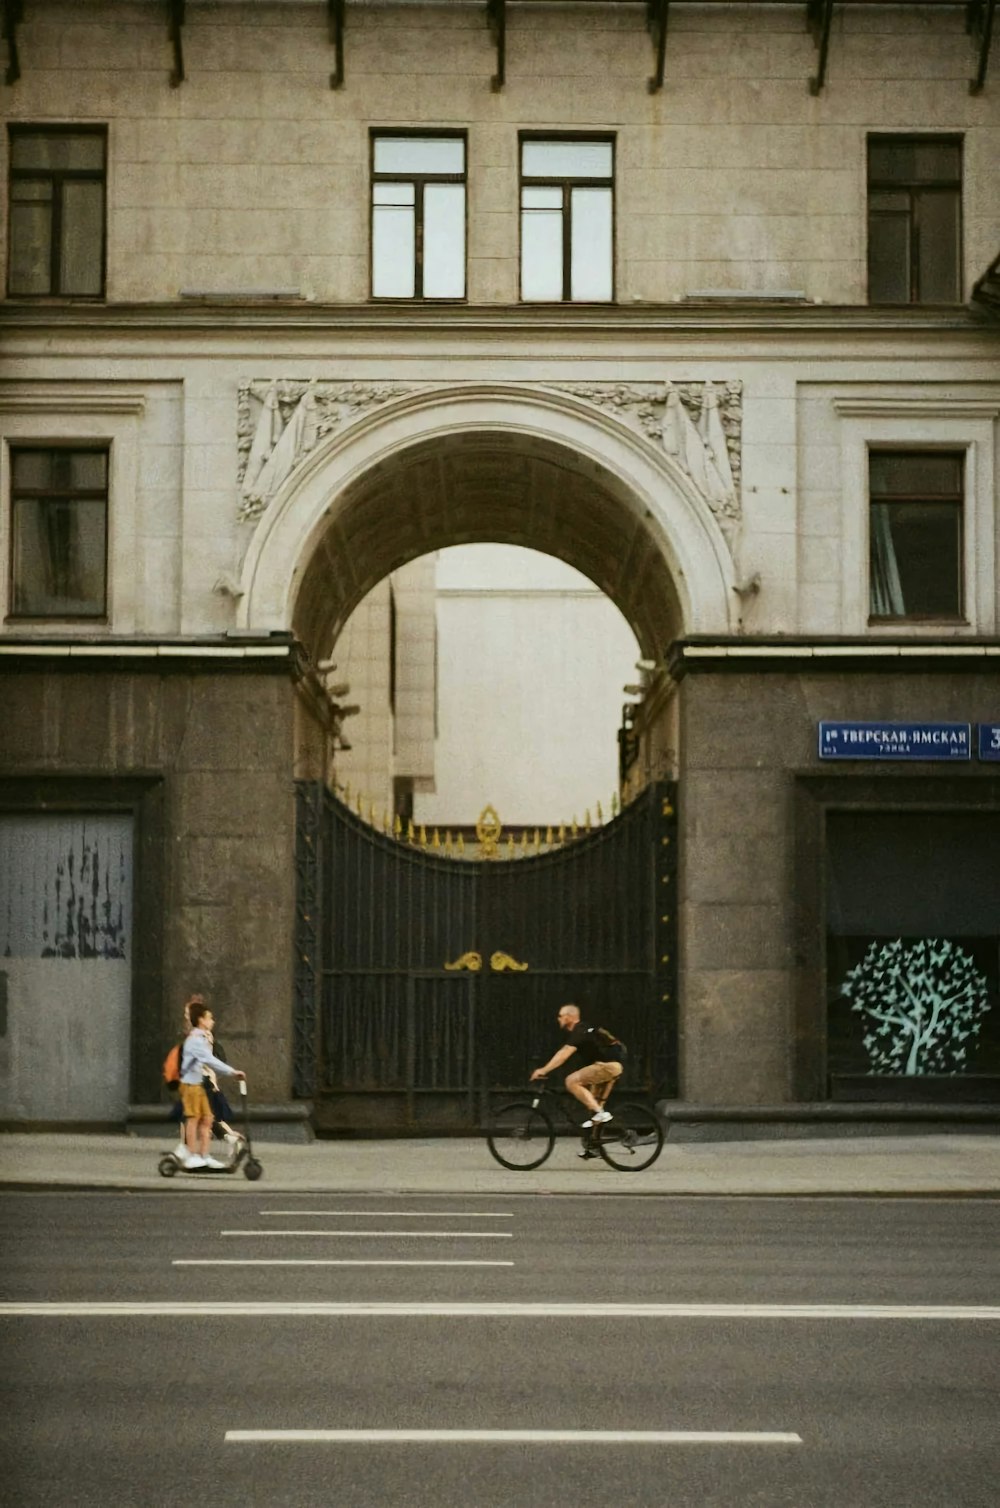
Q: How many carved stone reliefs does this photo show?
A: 2